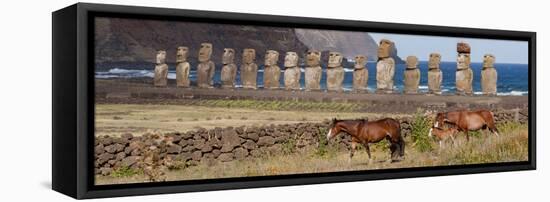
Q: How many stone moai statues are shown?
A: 15